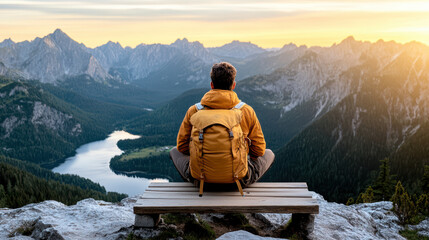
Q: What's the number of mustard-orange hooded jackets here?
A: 1